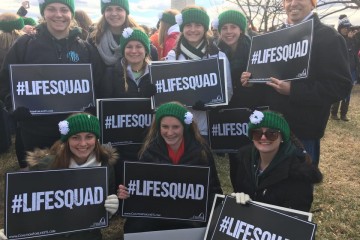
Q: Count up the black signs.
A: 8